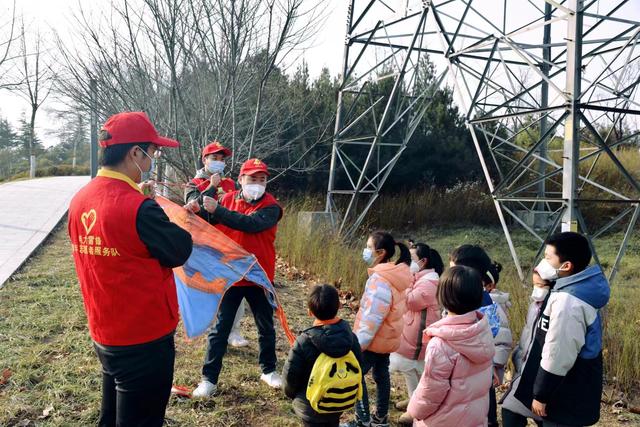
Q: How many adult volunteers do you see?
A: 3